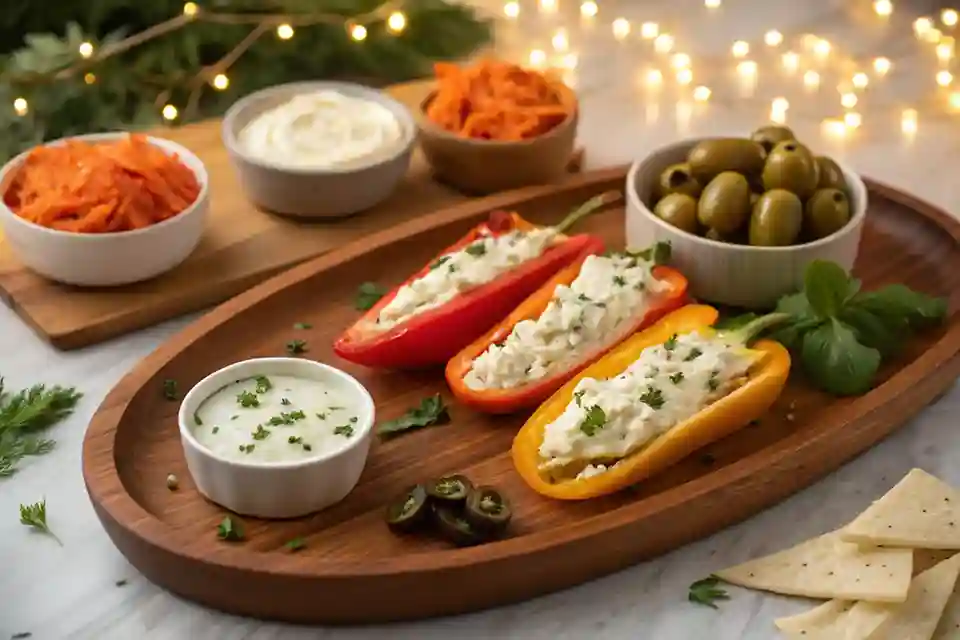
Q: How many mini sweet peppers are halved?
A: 3